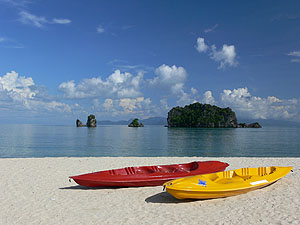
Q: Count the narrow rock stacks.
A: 2